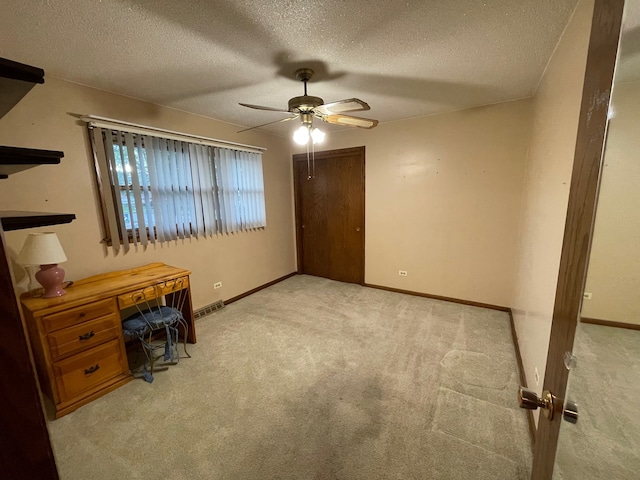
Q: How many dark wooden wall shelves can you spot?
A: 3